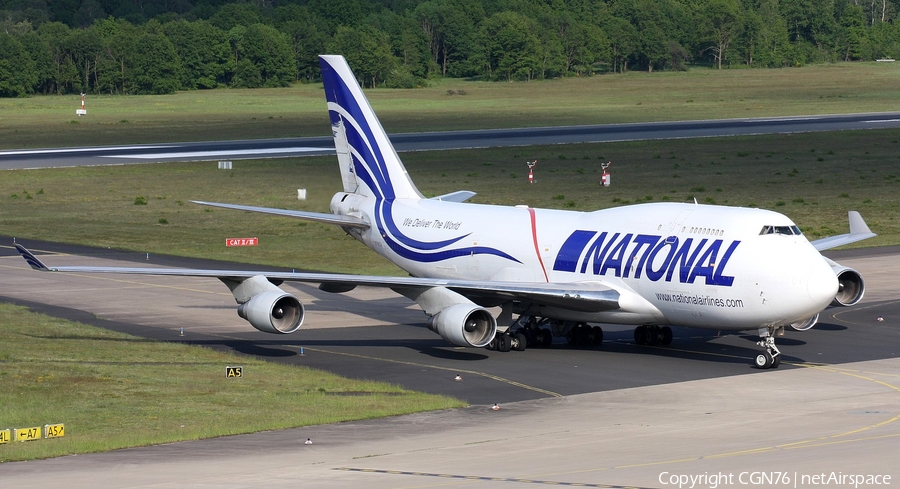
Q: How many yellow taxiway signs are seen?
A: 3